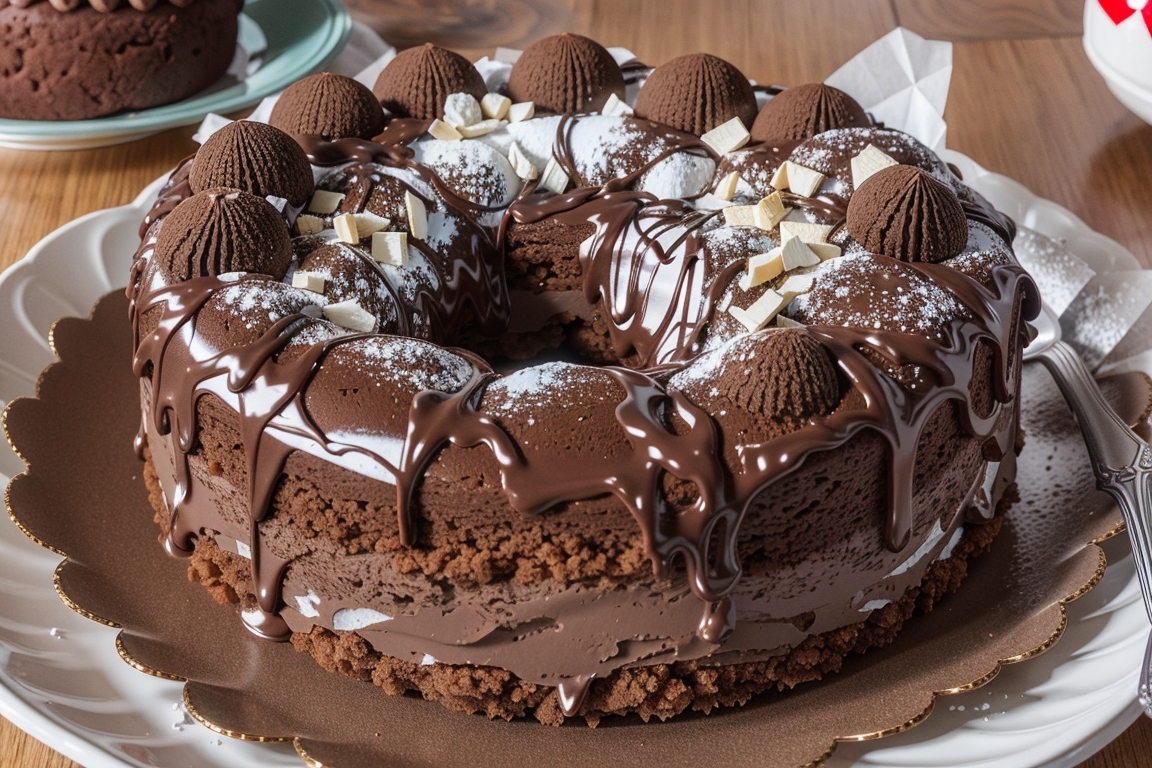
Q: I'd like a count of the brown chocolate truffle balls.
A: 9